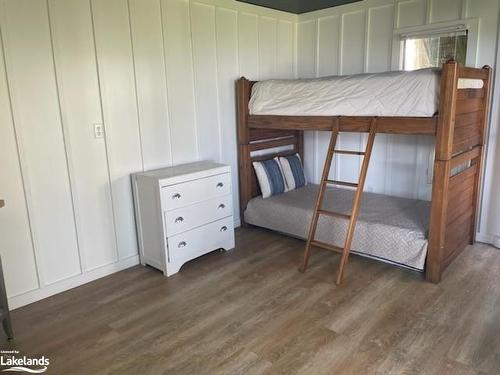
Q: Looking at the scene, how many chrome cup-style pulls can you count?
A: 6